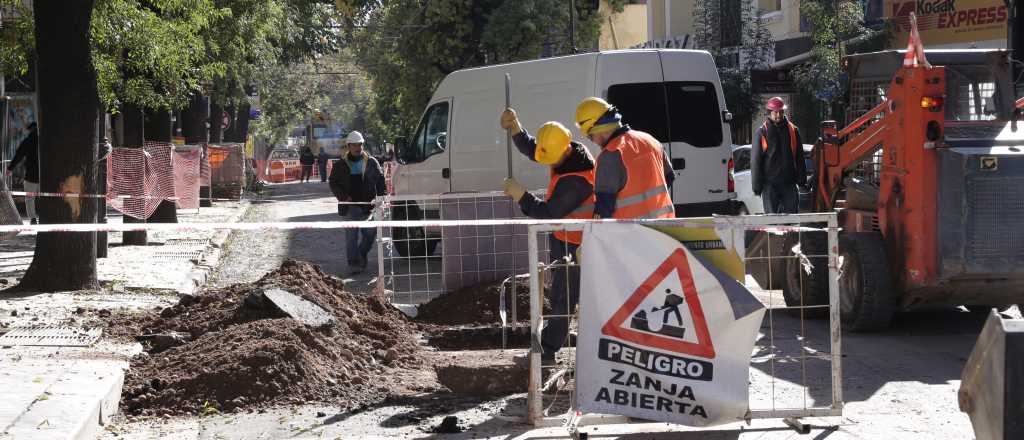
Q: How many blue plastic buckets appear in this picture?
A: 0